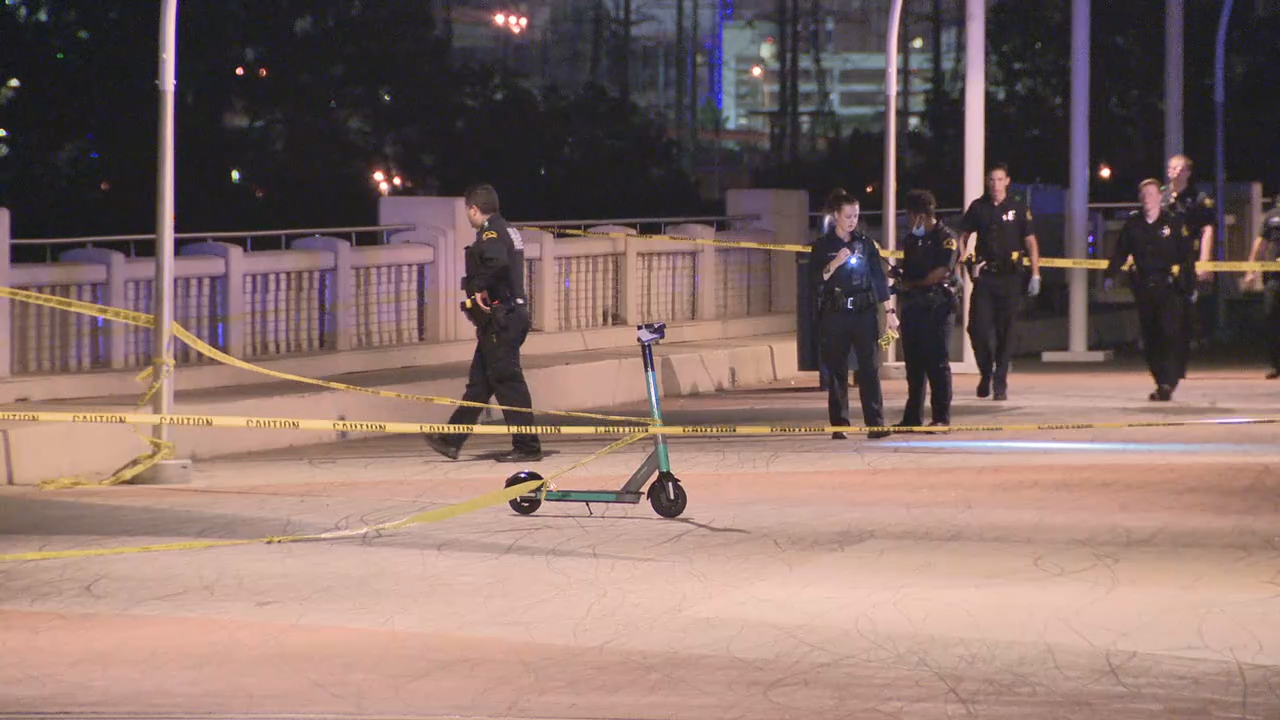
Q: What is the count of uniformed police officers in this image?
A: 7